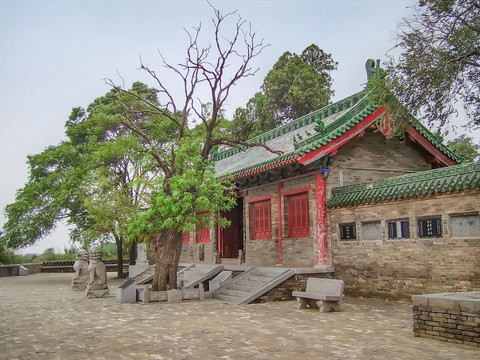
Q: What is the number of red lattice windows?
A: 4